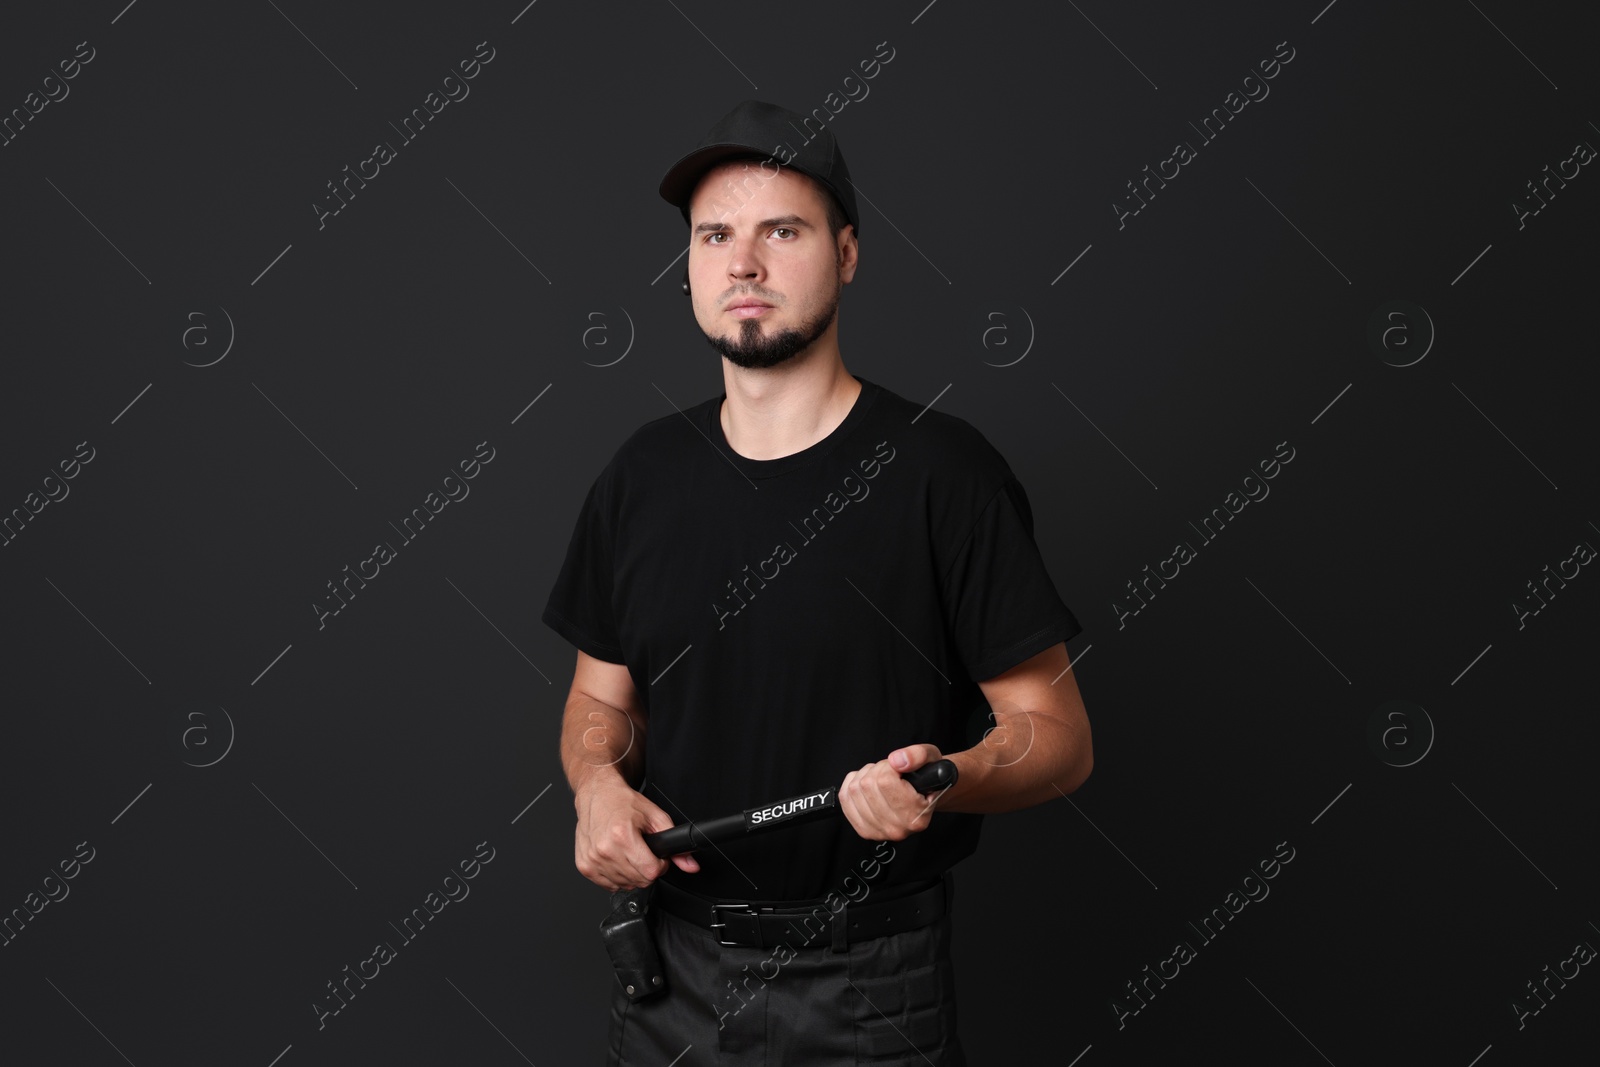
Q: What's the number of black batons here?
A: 1